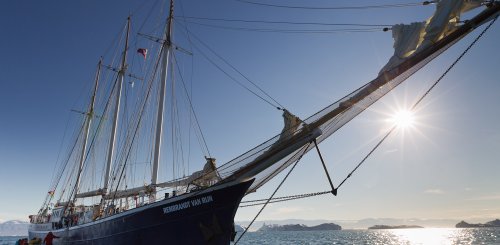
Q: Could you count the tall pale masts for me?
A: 3